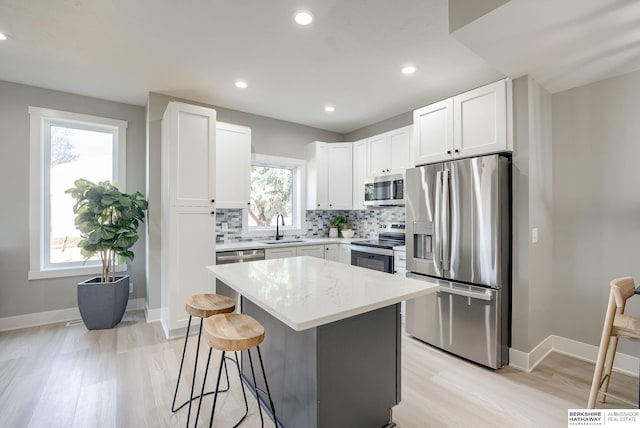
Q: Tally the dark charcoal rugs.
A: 0